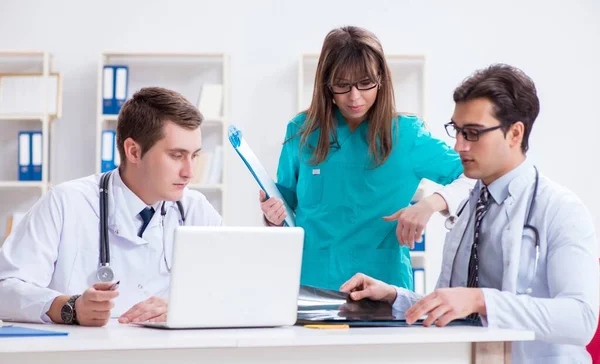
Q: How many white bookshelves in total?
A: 3